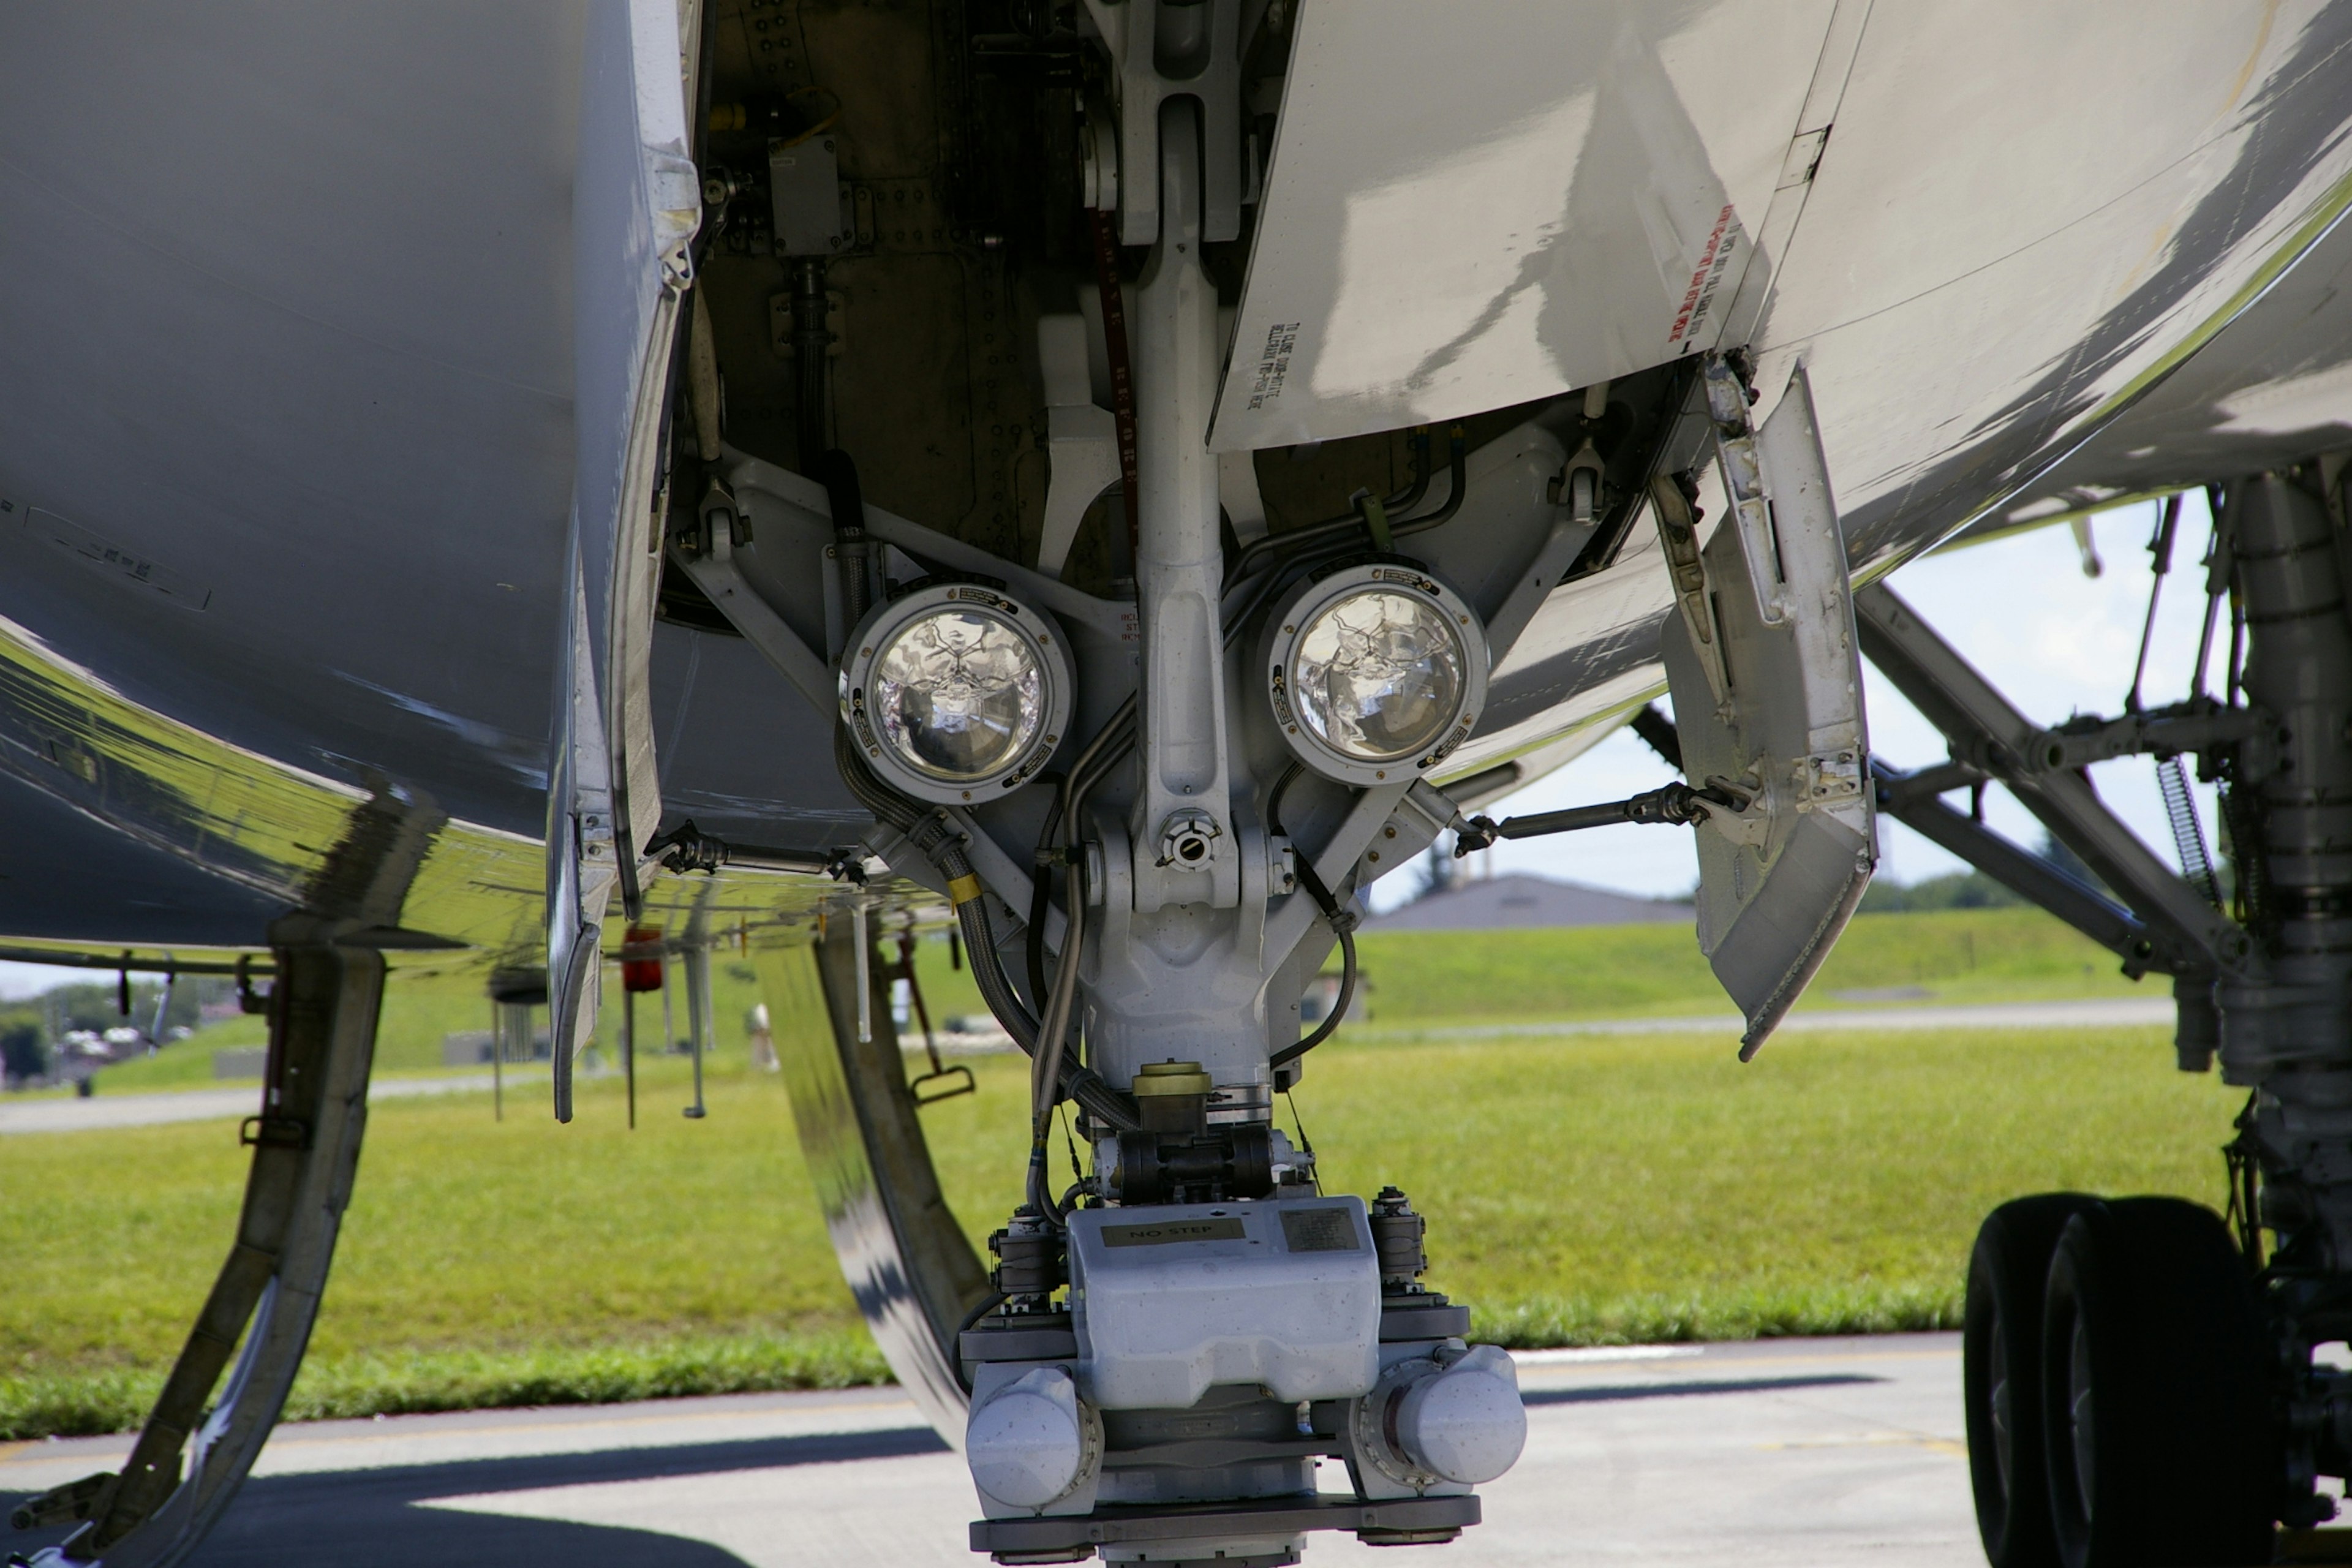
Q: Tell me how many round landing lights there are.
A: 2